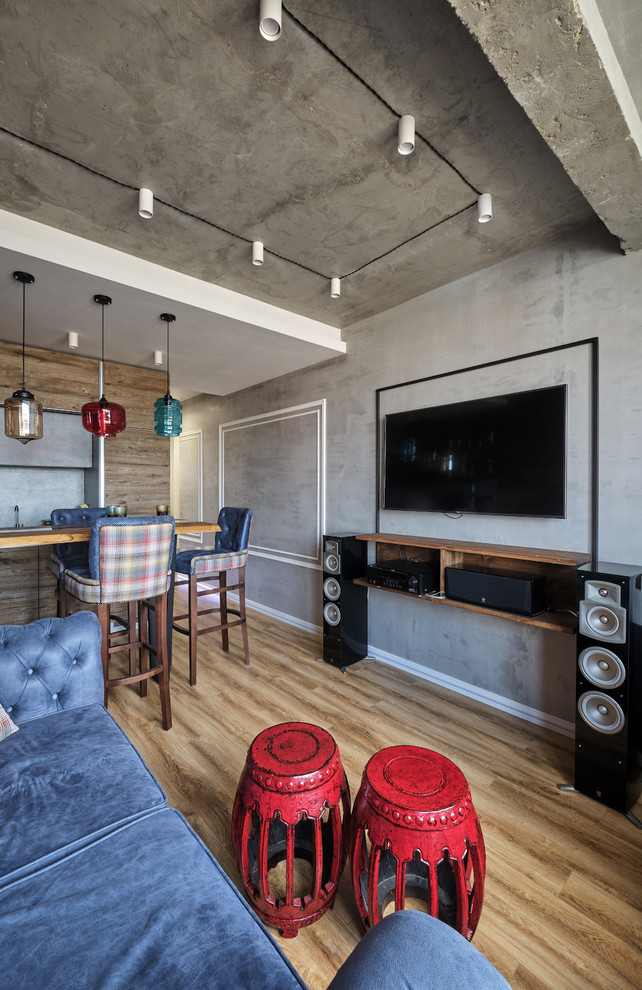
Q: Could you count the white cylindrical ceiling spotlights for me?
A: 8